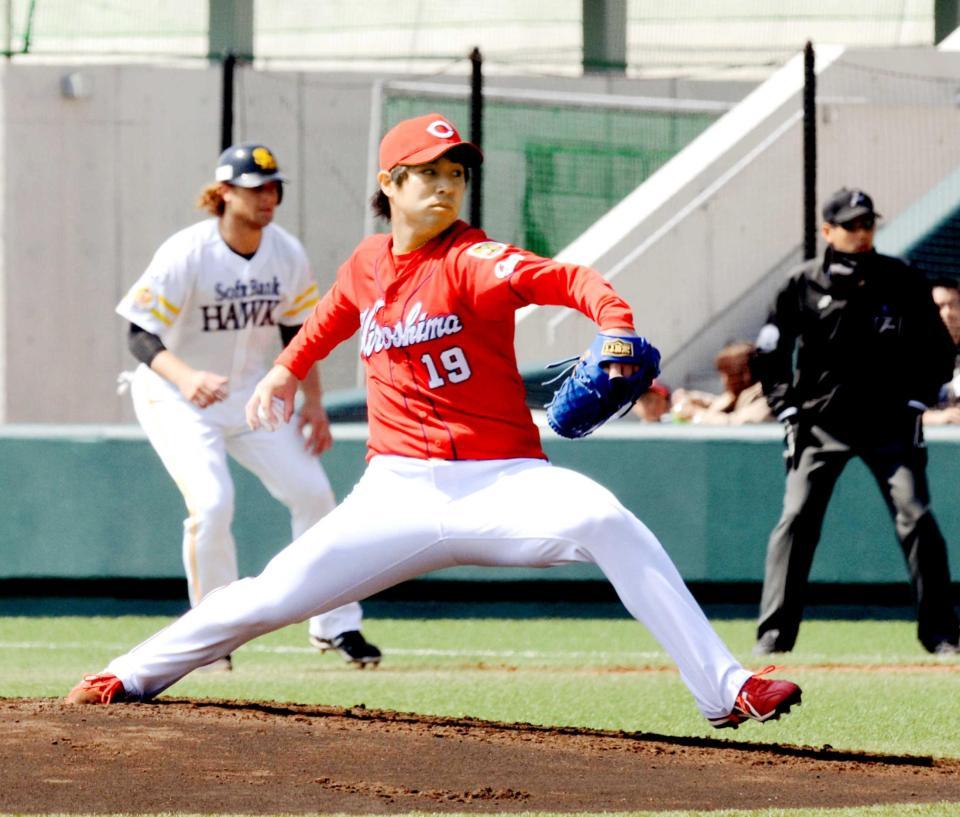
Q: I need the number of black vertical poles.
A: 3